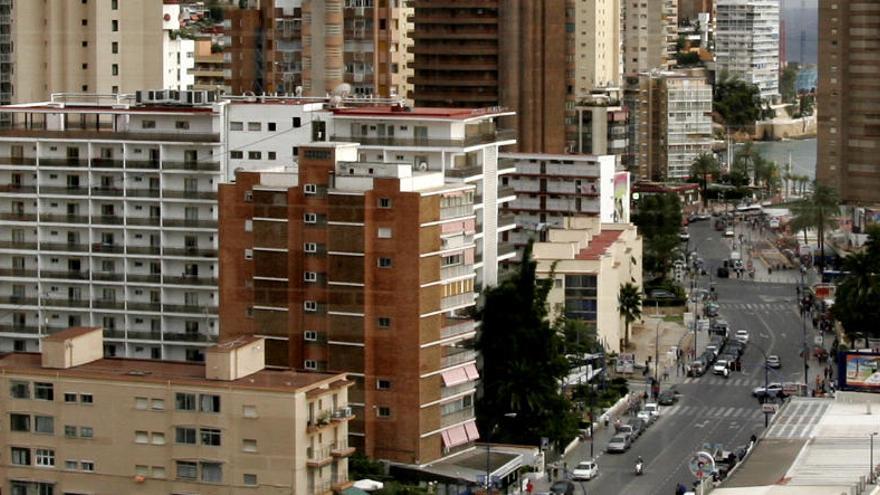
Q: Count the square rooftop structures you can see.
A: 2